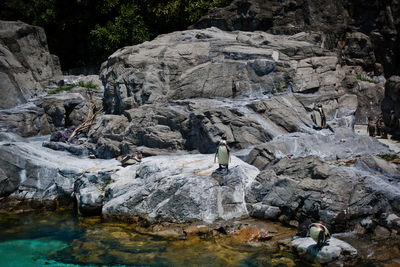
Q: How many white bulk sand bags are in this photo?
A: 0